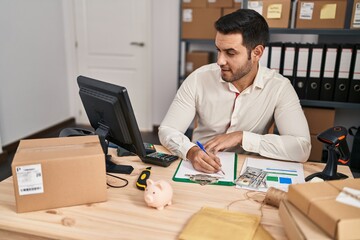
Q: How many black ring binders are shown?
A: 8